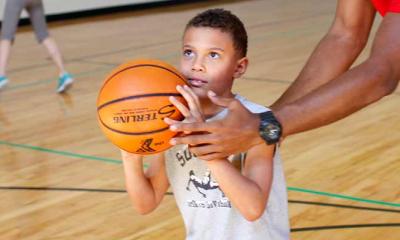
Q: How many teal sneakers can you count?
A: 2